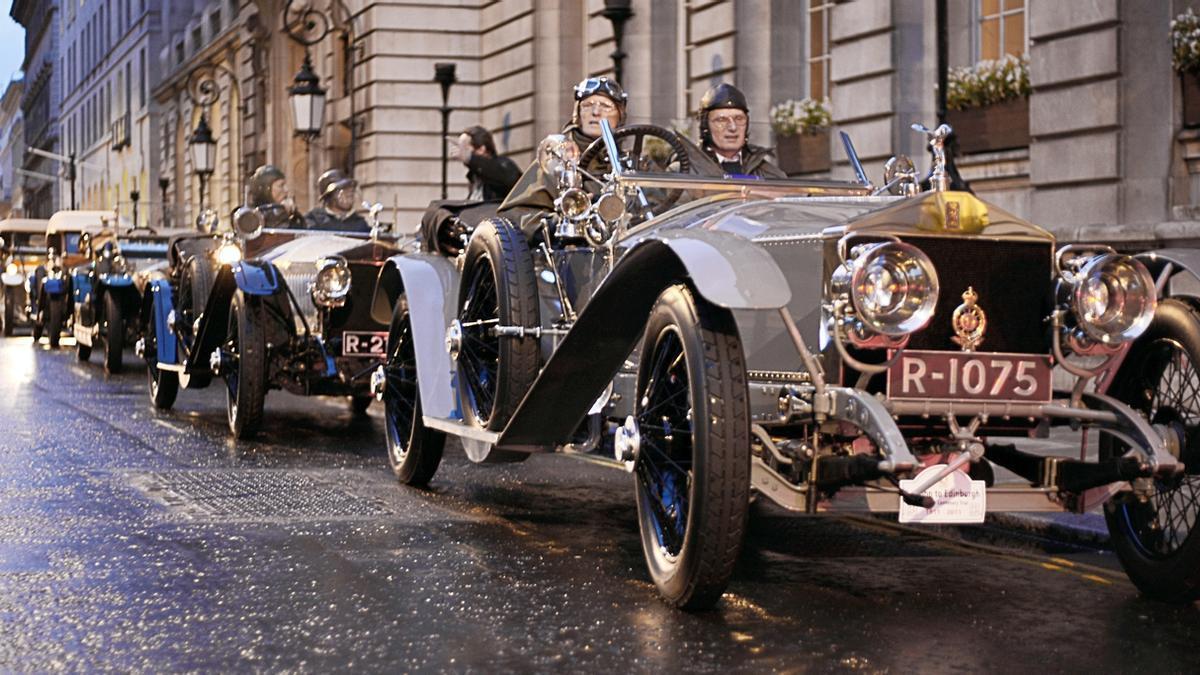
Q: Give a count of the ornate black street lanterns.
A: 2